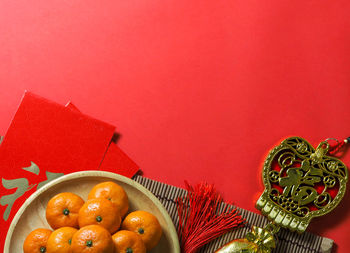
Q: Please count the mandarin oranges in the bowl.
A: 8